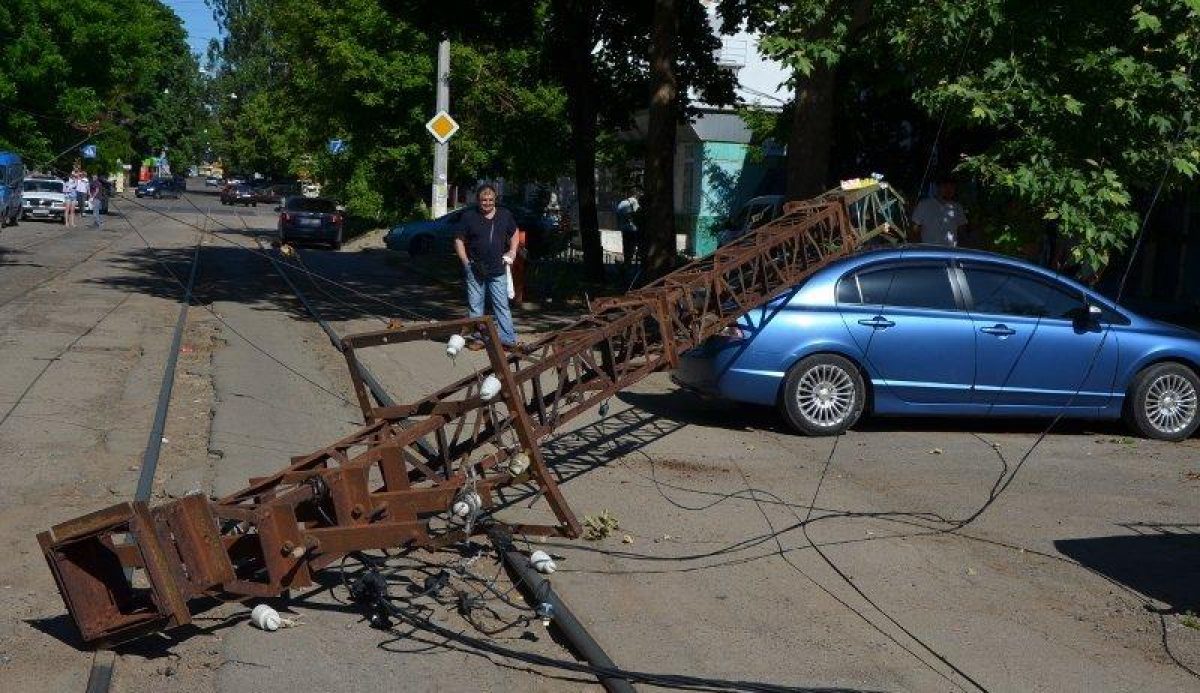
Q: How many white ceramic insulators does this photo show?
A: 6